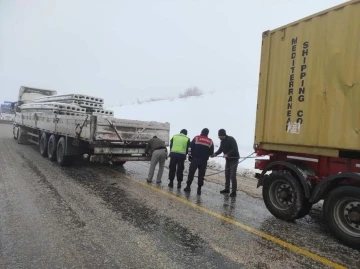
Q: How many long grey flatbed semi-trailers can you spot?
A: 1